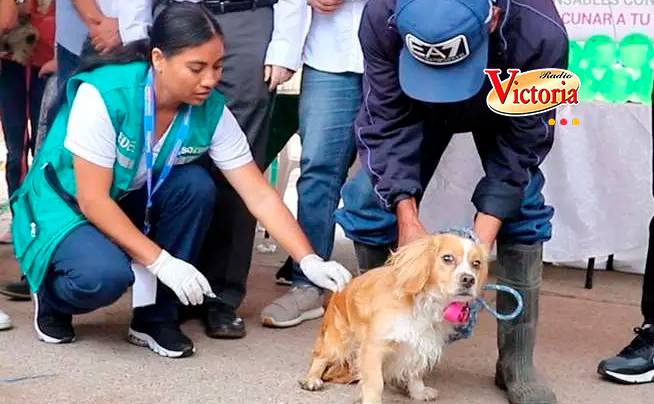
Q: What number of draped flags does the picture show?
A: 0